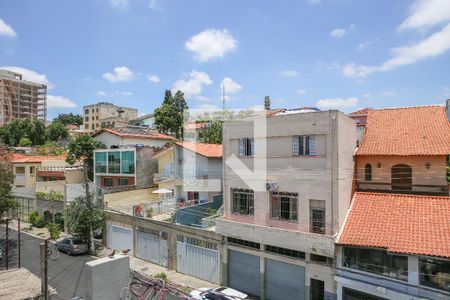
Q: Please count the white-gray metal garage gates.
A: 3